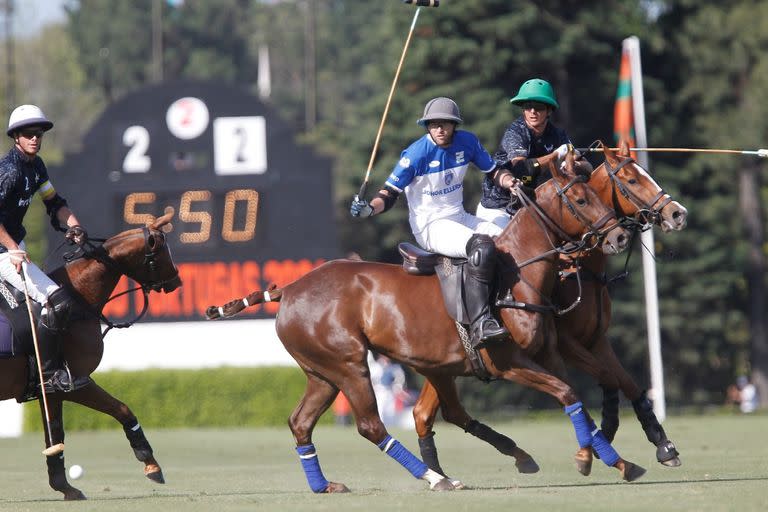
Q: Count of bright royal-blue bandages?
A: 4